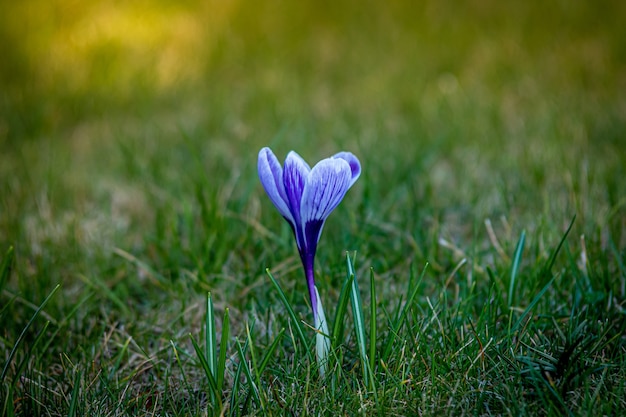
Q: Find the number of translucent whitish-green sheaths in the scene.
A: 1